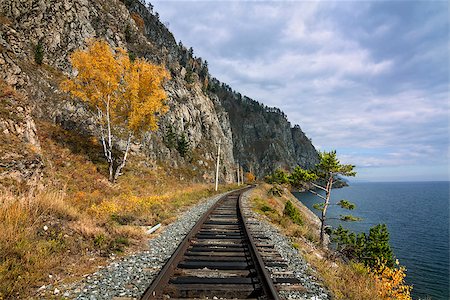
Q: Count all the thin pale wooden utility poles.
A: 3